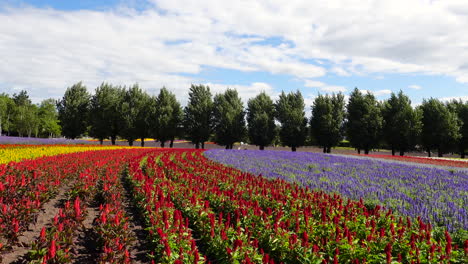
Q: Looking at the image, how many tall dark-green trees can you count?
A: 13